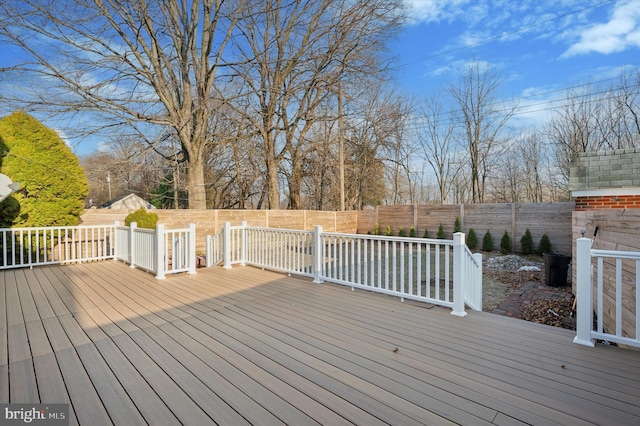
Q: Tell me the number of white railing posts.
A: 11